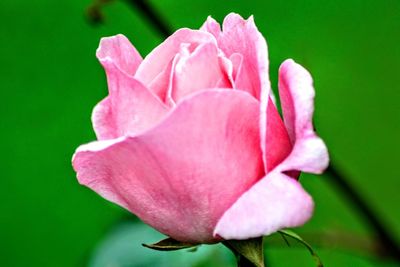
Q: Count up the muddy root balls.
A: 0